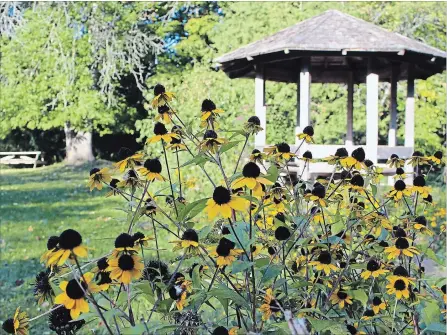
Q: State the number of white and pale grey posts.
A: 6